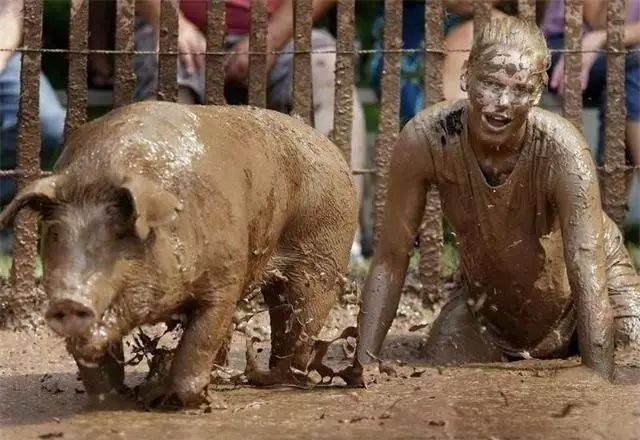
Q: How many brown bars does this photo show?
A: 14